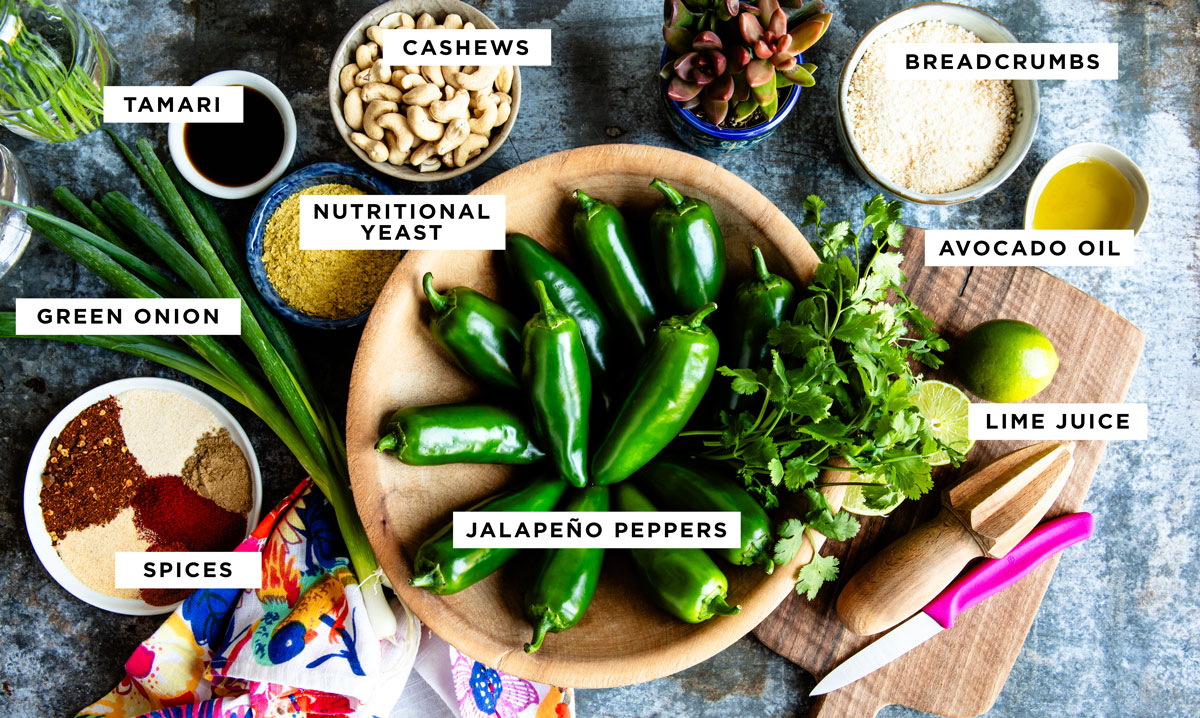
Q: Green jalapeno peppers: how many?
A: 12